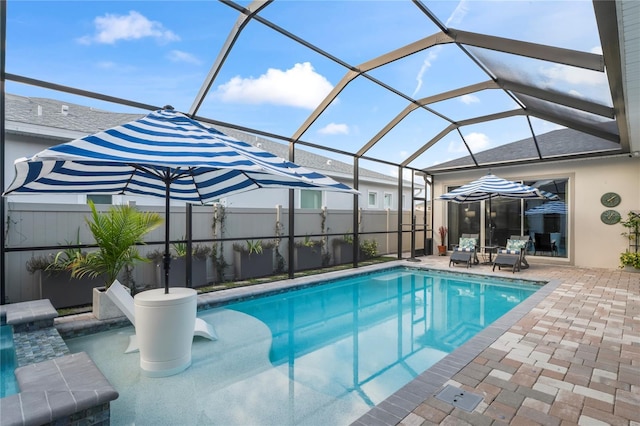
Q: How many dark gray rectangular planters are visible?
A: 5